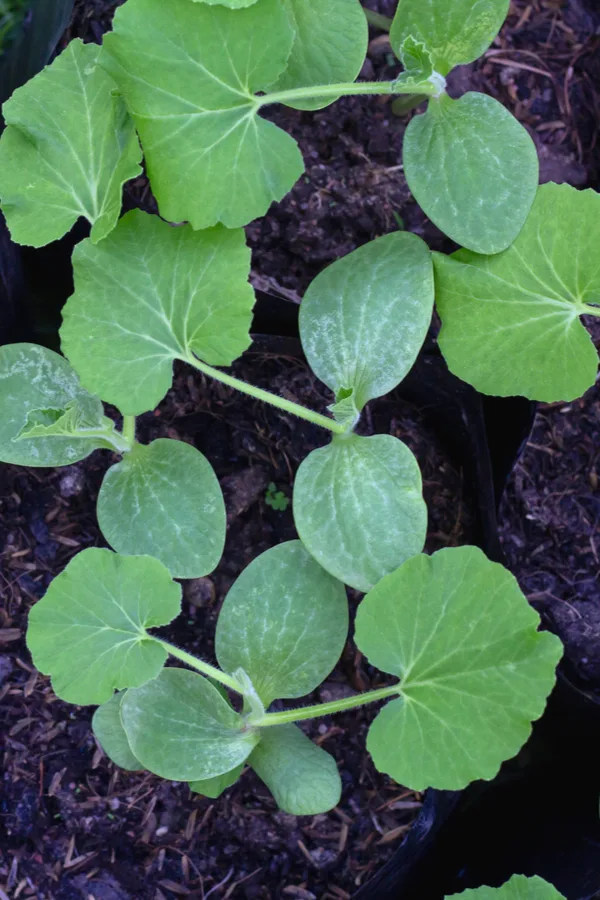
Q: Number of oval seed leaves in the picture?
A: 11